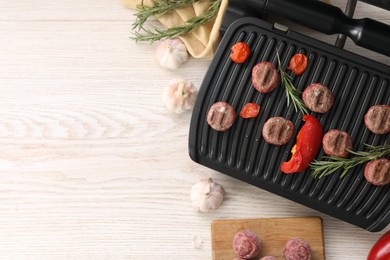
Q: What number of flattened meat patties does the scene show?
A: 7